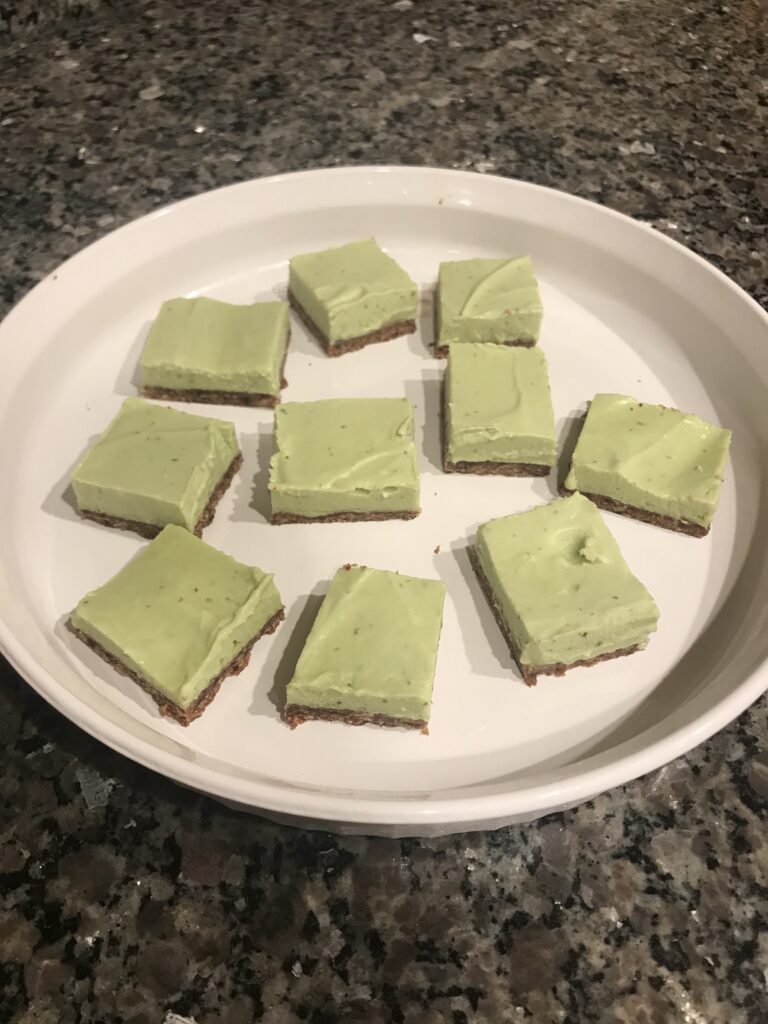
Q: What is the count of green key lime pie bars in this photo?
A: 10